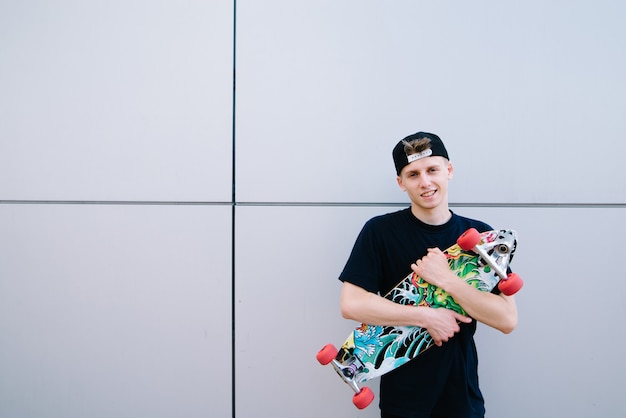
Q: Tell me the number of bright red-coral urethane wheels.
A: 4